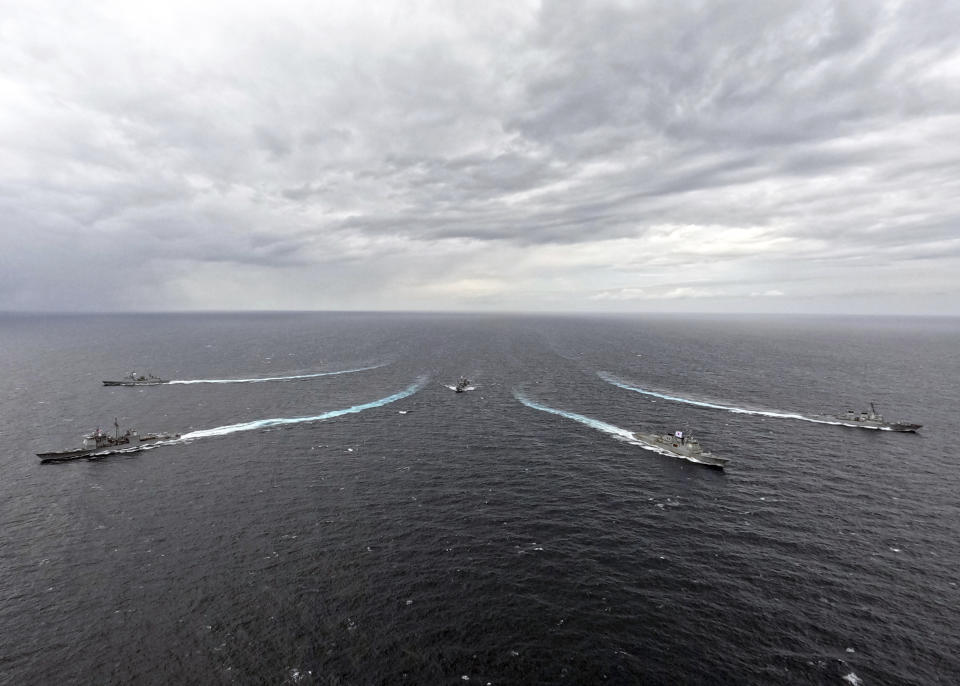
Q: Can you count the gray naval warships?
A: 5